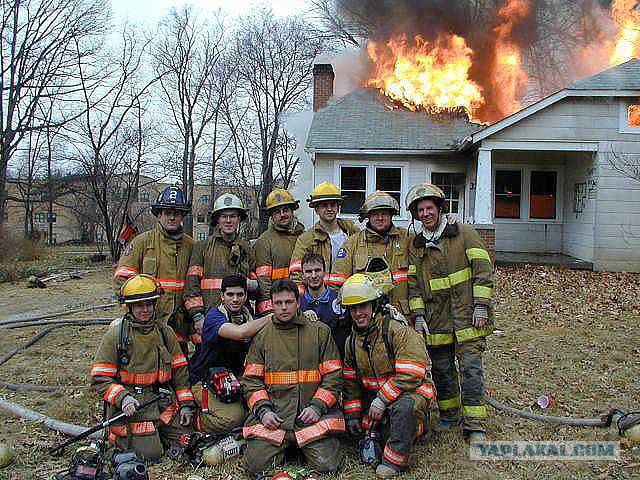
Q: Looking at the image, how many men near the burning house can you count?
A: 11